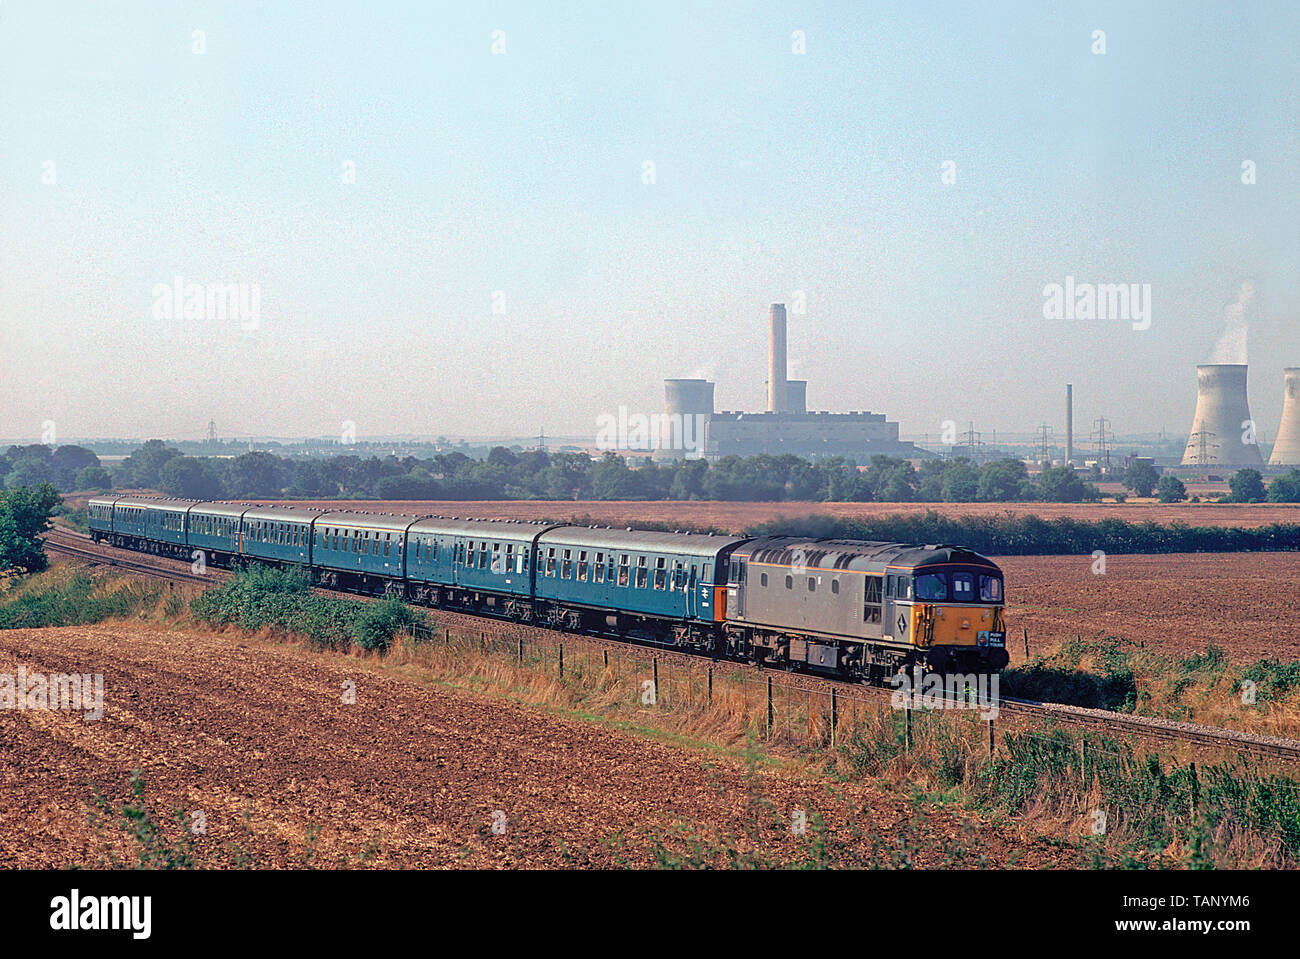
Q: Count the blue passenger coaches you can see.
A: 8